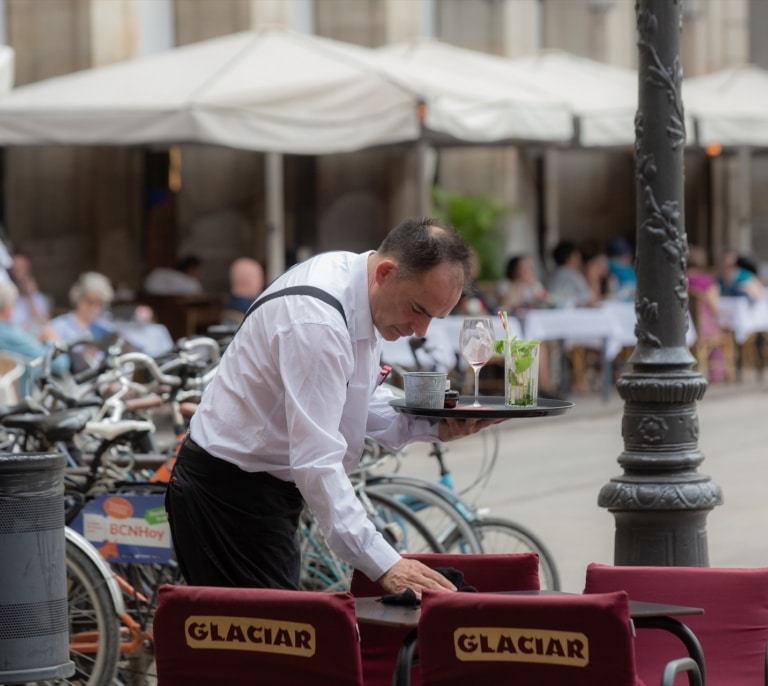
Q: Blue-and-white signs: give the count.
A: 1